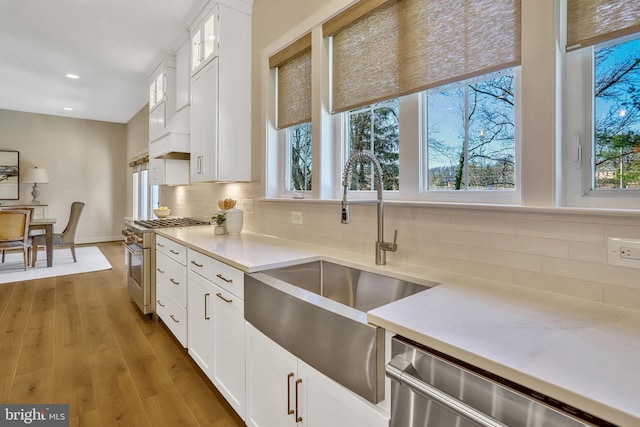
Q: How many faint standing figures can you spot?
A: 0